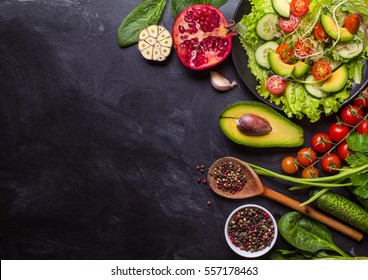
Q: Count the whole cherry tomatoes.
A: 10